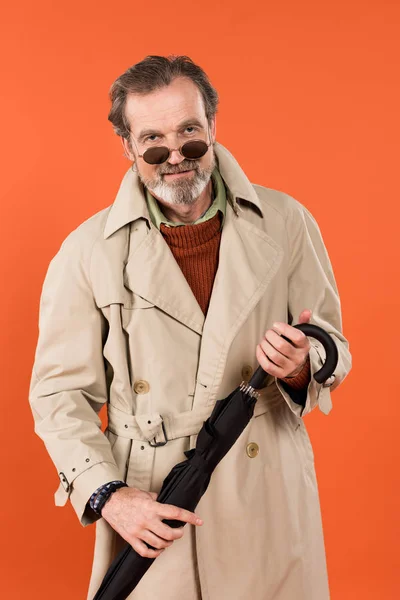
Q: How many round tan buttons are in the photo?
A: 3